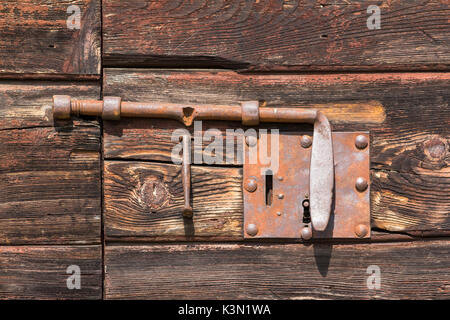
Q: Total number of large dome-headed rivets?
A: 8